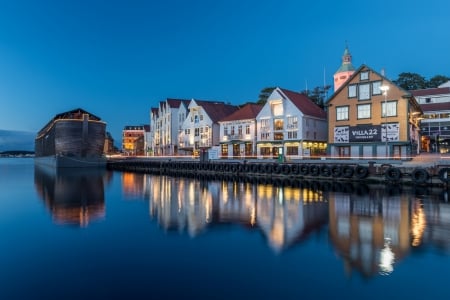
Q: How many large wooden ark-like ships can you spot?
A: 1